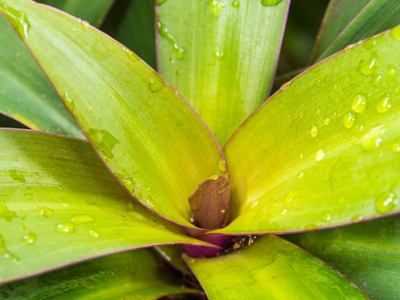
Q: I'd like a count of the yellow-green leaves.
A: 5